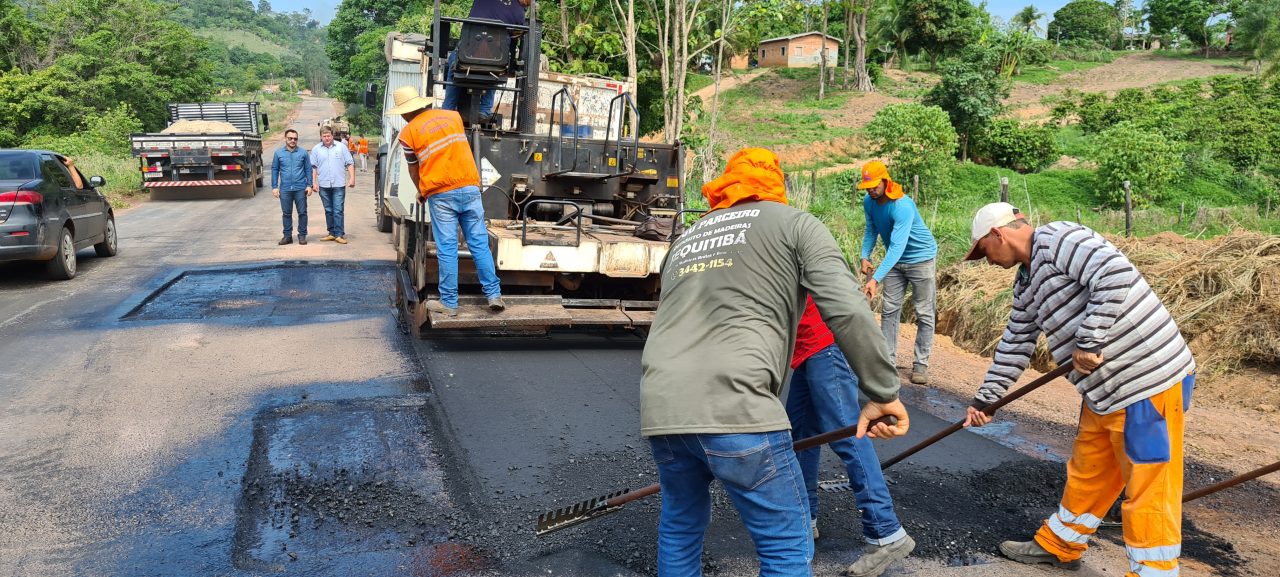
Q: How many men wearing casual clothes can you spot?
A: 2